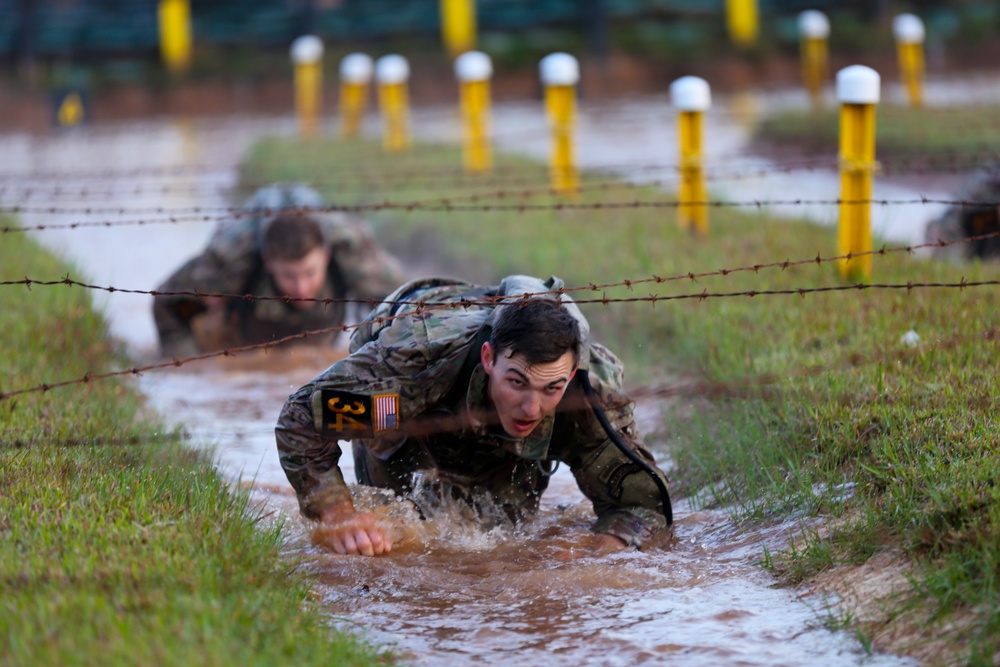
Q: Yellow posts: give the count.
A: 12